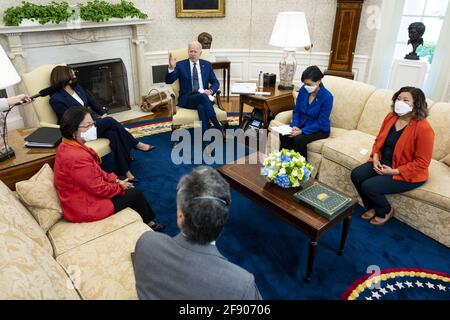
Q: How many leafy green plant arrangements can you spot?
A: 2